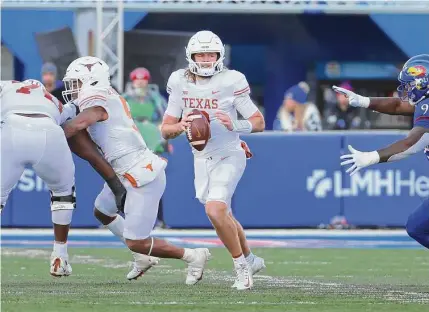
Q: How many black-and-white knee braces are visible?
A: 1